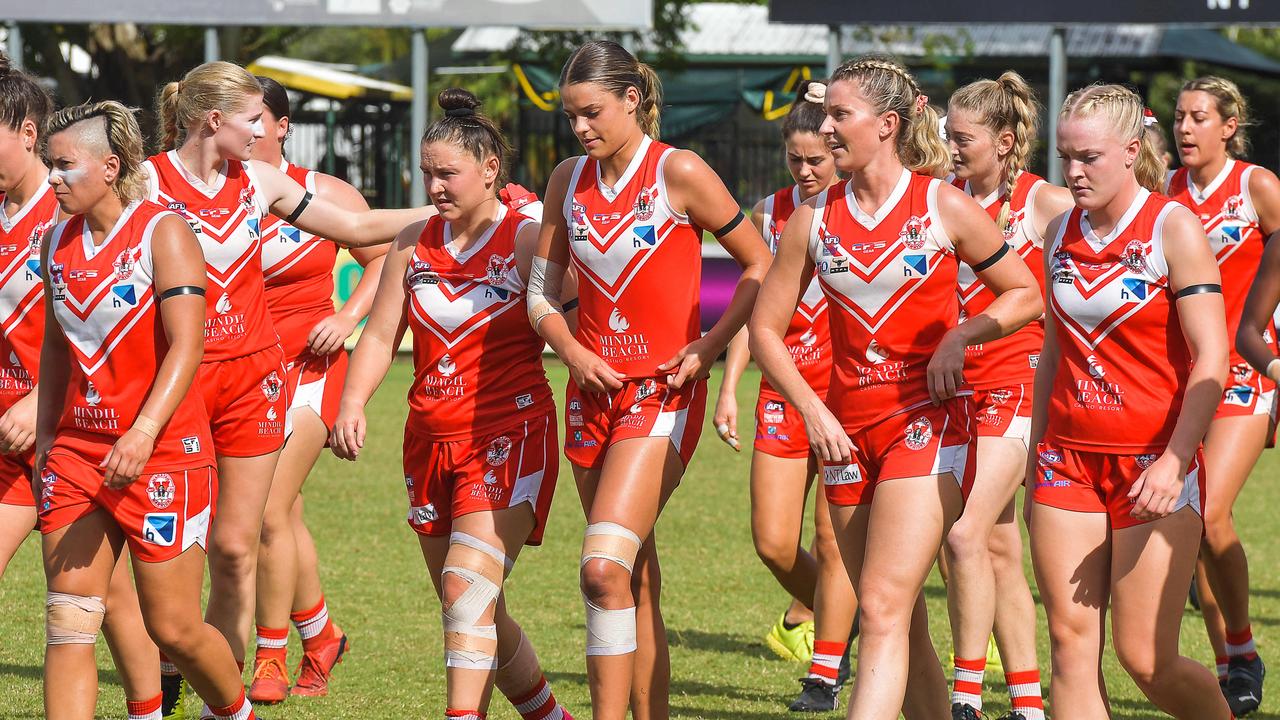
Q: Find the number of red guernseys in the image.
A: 11